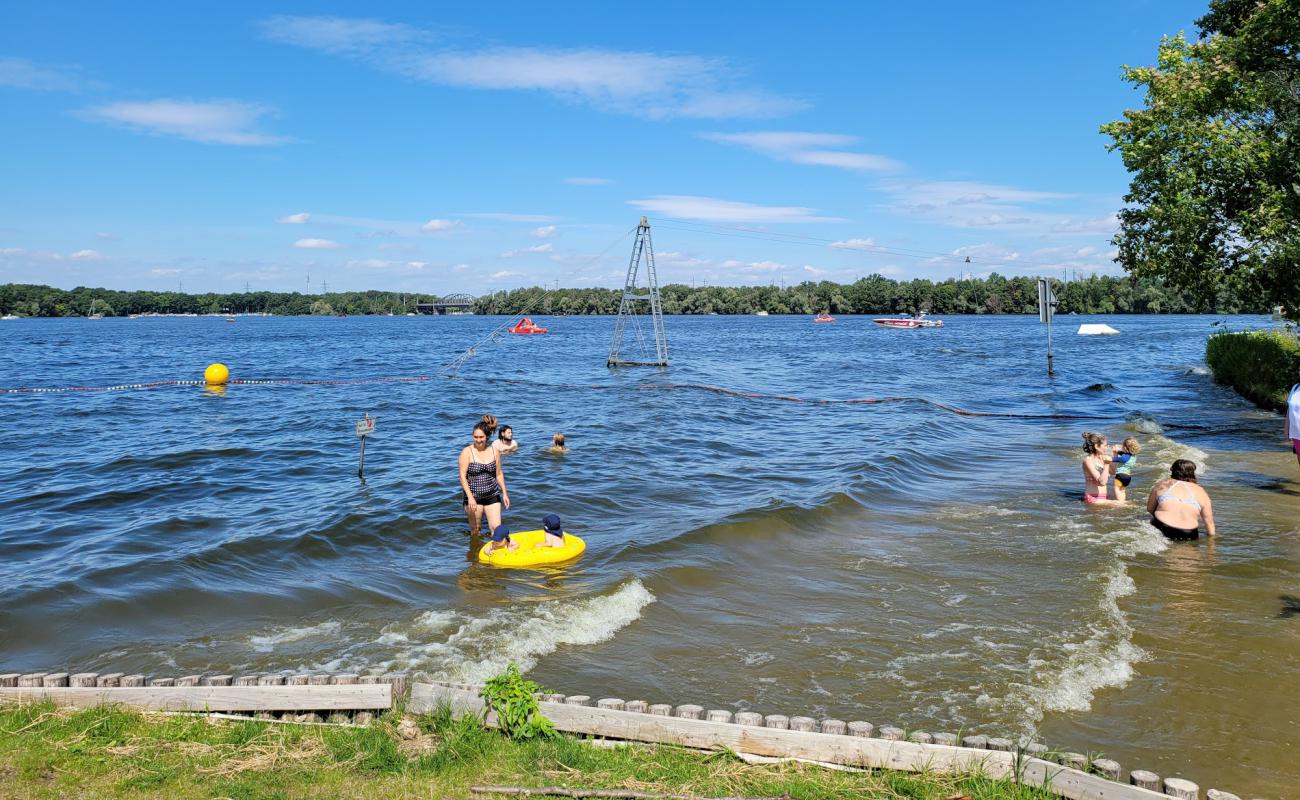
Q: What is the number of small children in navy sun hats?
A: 2